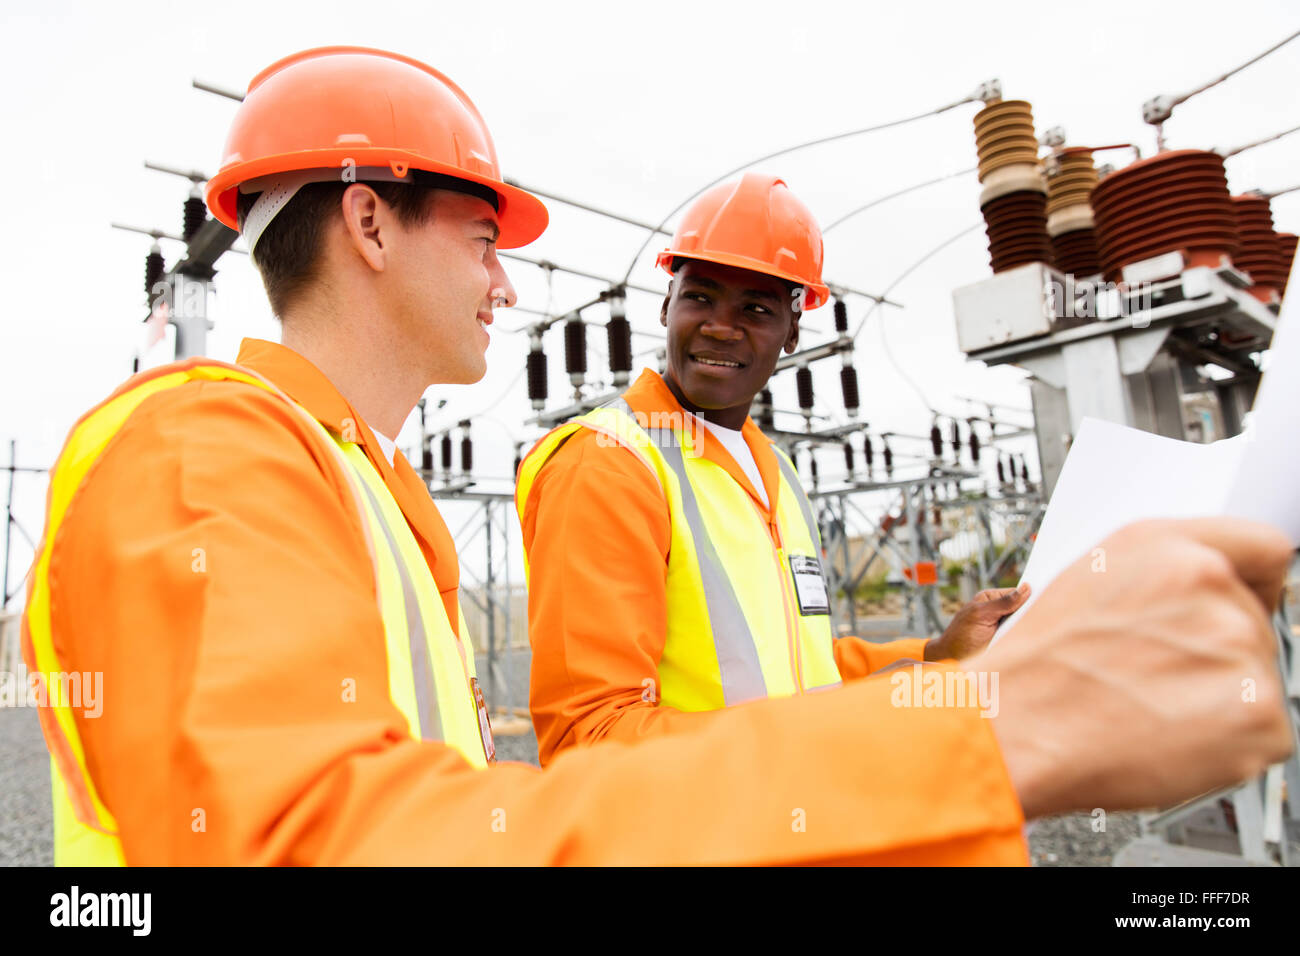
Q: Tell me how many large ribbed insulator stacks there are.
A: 5